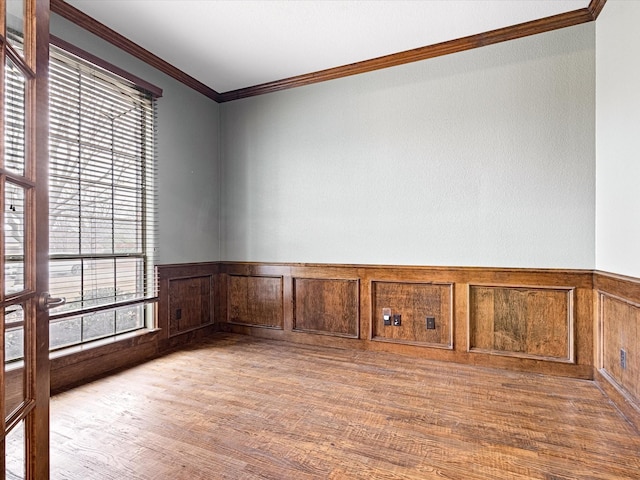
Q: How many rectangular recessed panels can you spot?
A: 6